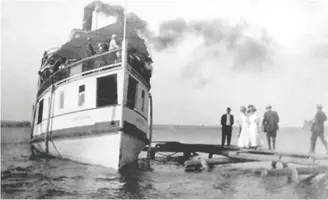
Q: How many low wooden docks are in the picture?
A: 1